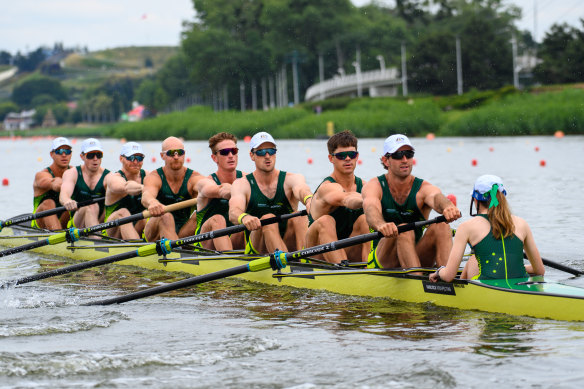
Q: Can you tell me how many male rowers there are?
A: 8